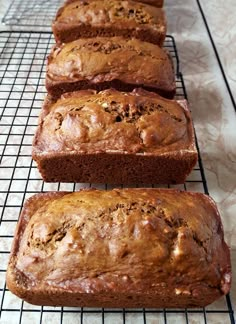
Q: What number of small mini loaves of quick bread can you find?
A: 5